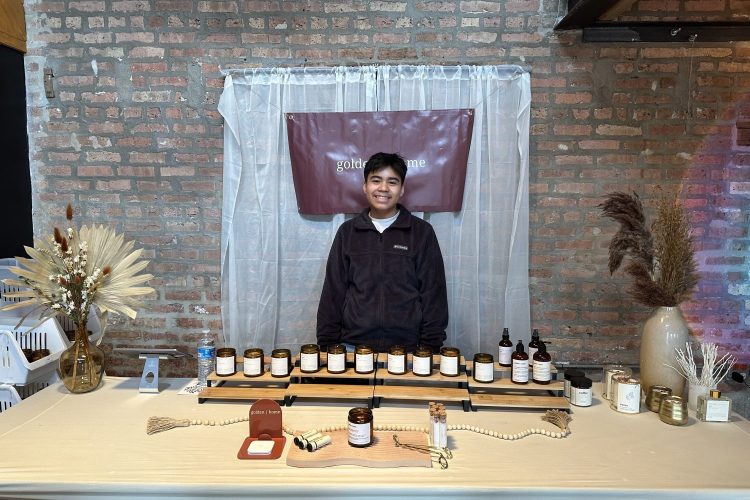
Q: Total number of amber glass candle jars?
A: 11